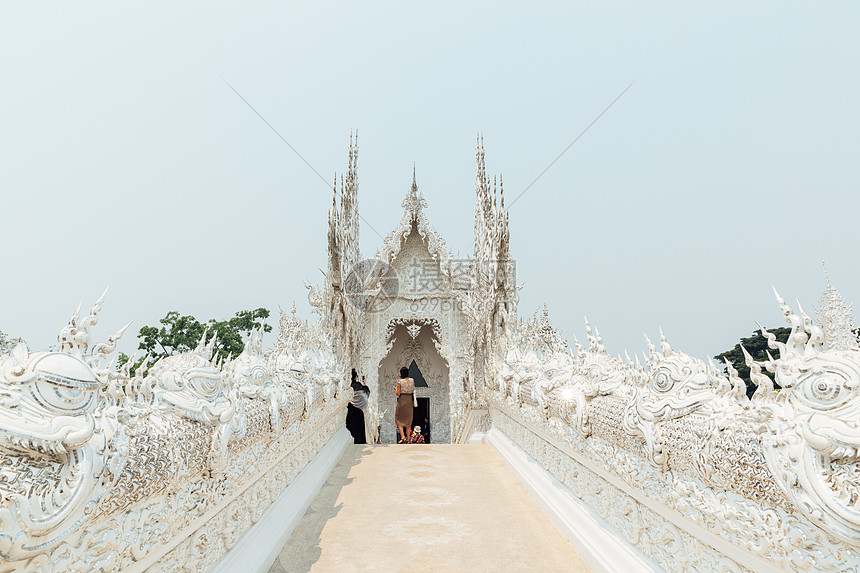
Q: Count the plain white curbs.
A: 2